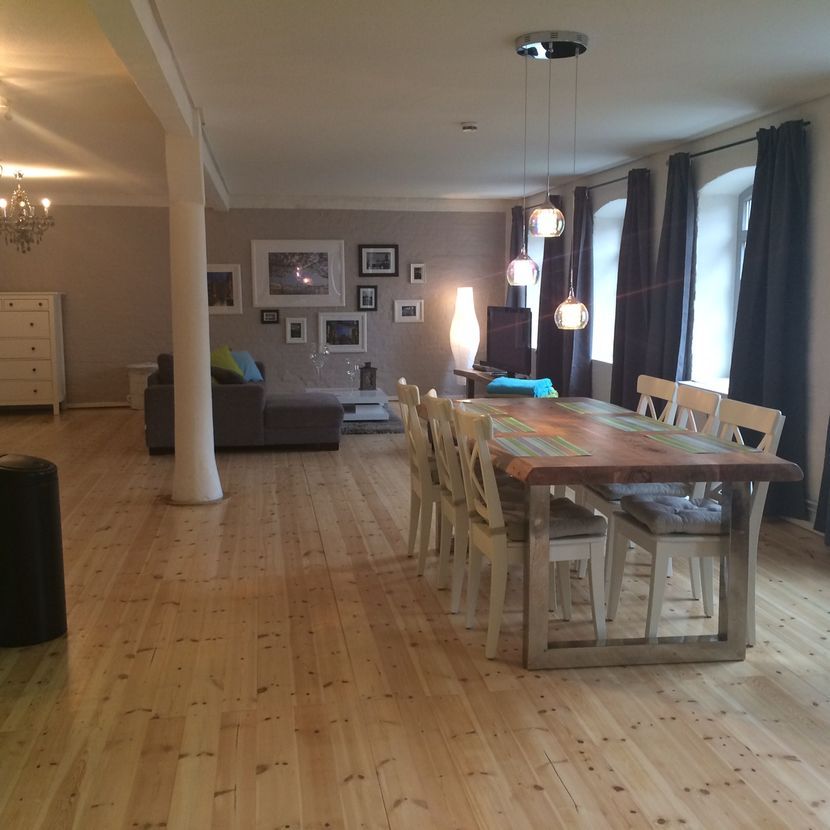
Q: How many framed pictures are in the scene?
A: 9